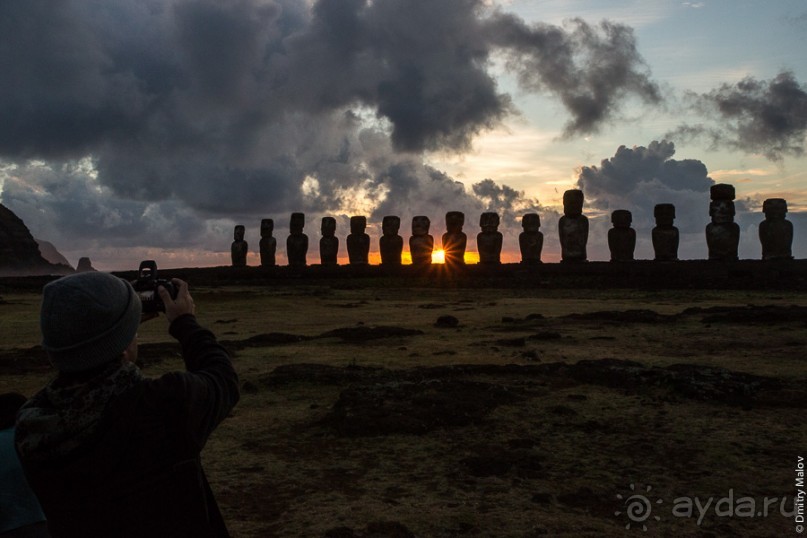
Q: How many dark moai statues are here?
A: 15